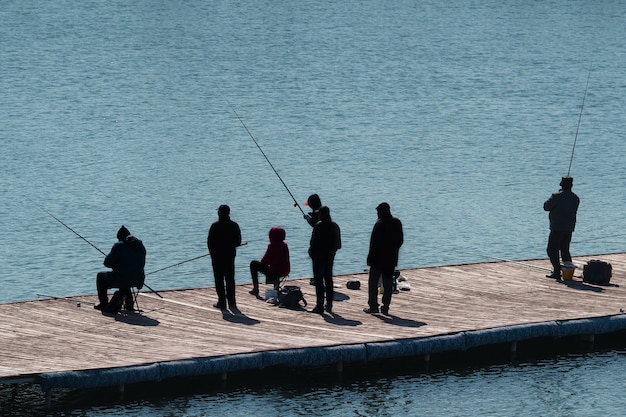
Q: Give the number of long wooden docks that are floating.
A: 1